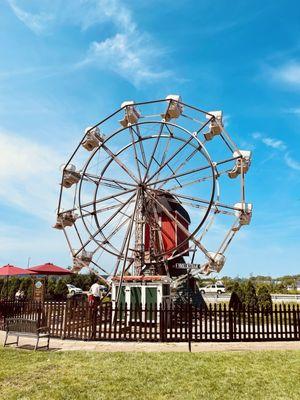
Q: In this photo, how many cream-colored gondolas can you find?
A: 10